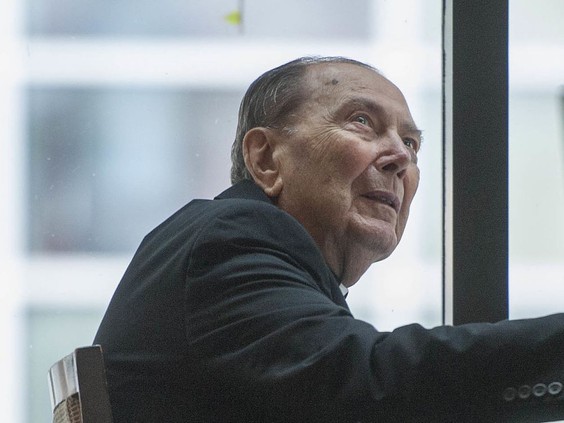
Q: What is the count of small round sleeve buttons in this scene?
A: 4